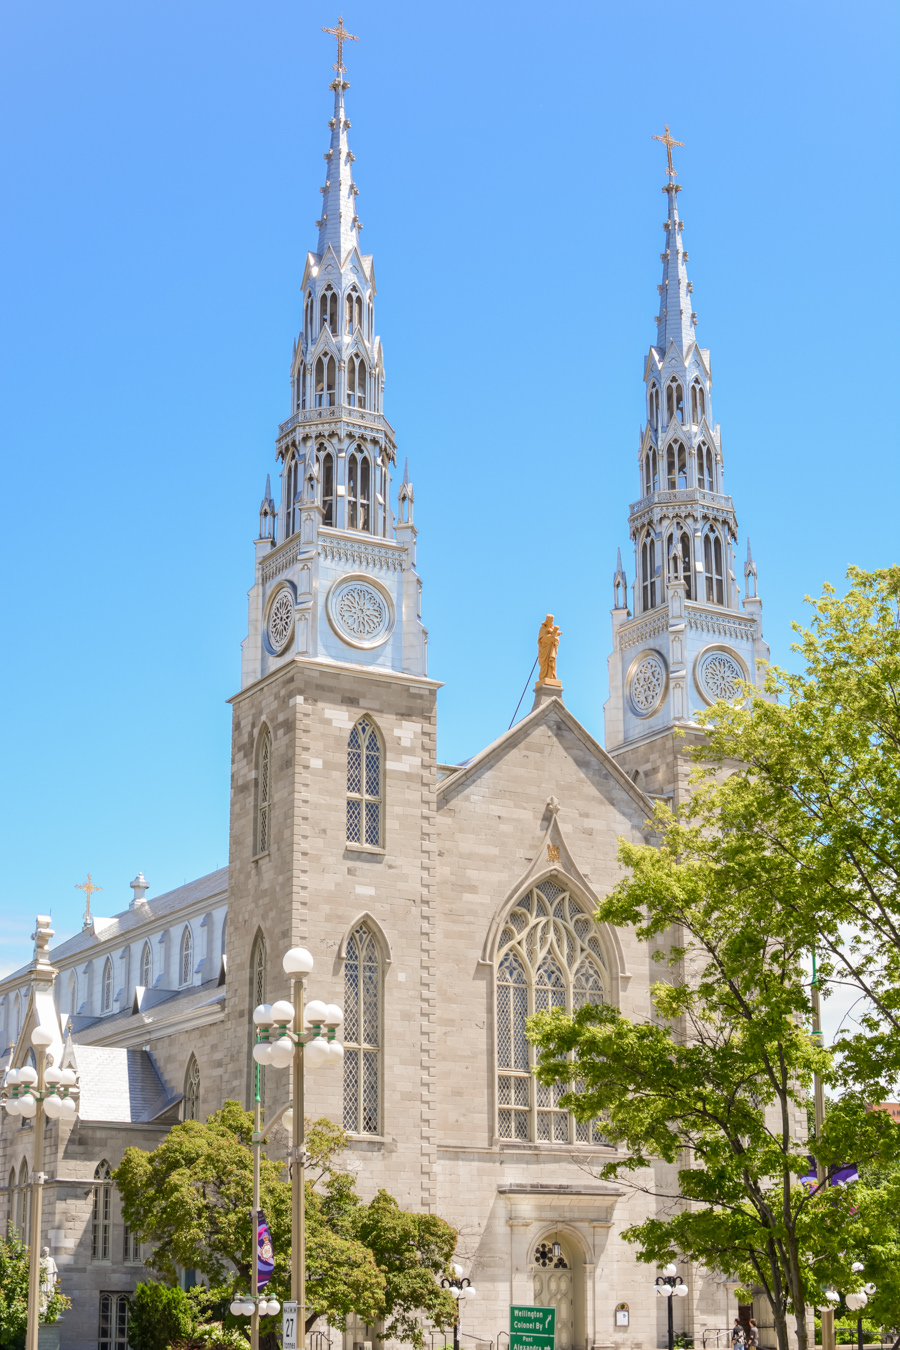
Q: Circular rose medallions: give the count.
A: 4